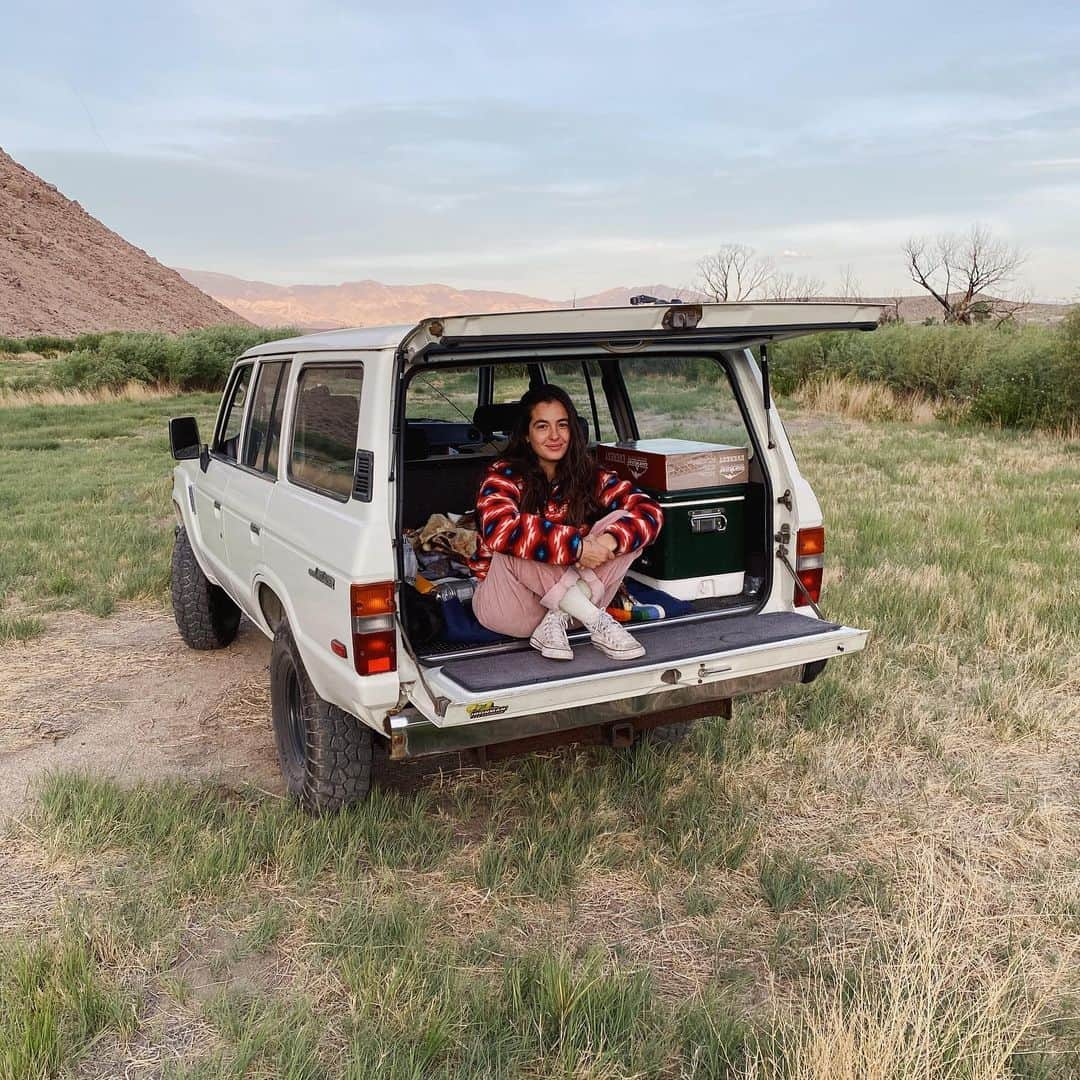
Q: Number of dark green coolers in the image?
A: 1